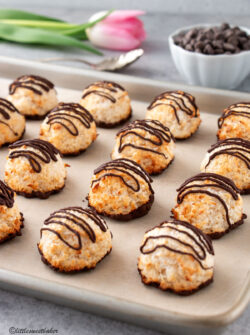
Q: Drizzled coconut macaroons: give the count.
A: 14